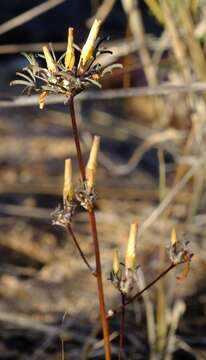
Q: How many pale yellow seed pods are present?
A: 8